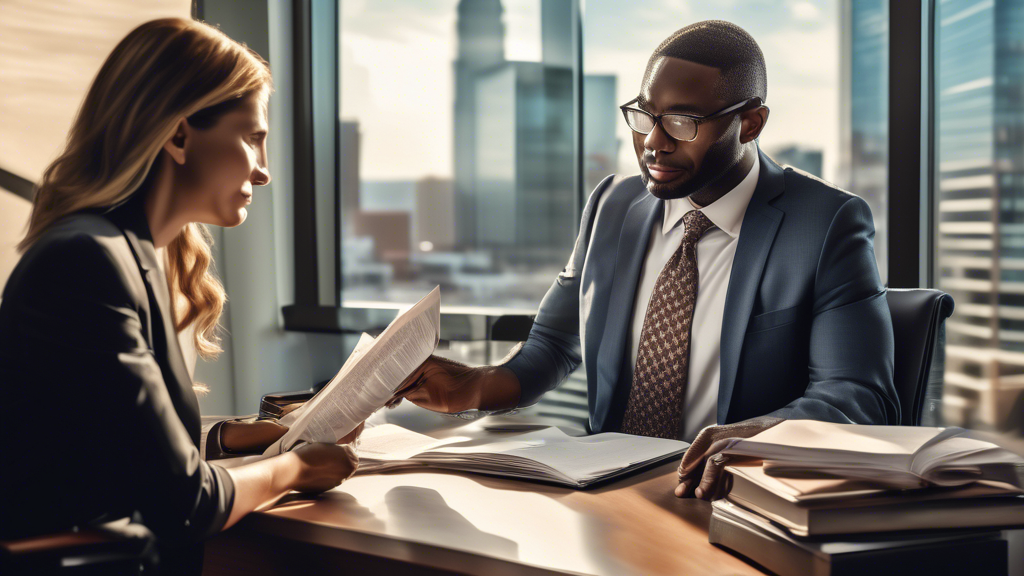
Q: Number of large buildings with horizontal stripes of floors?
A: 1